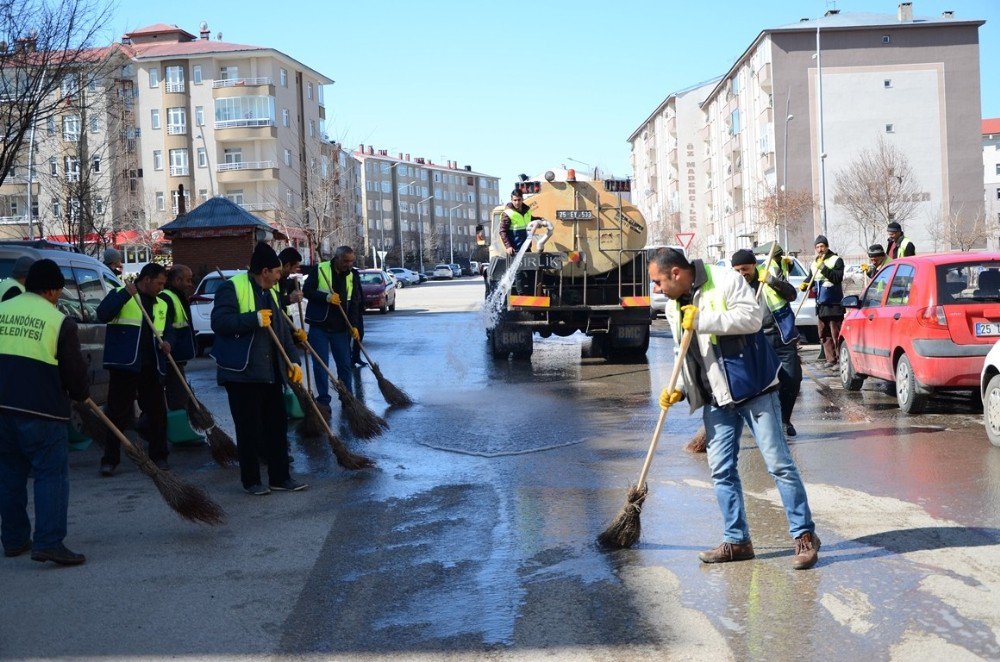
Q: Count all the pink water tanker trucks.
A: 0